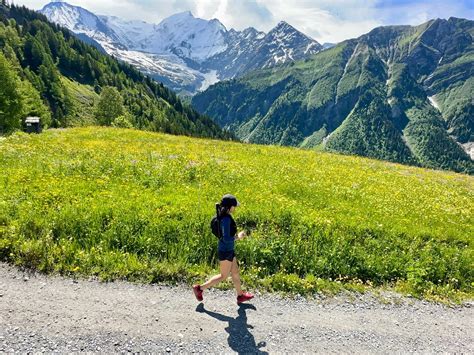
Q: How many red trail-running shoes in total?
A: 2